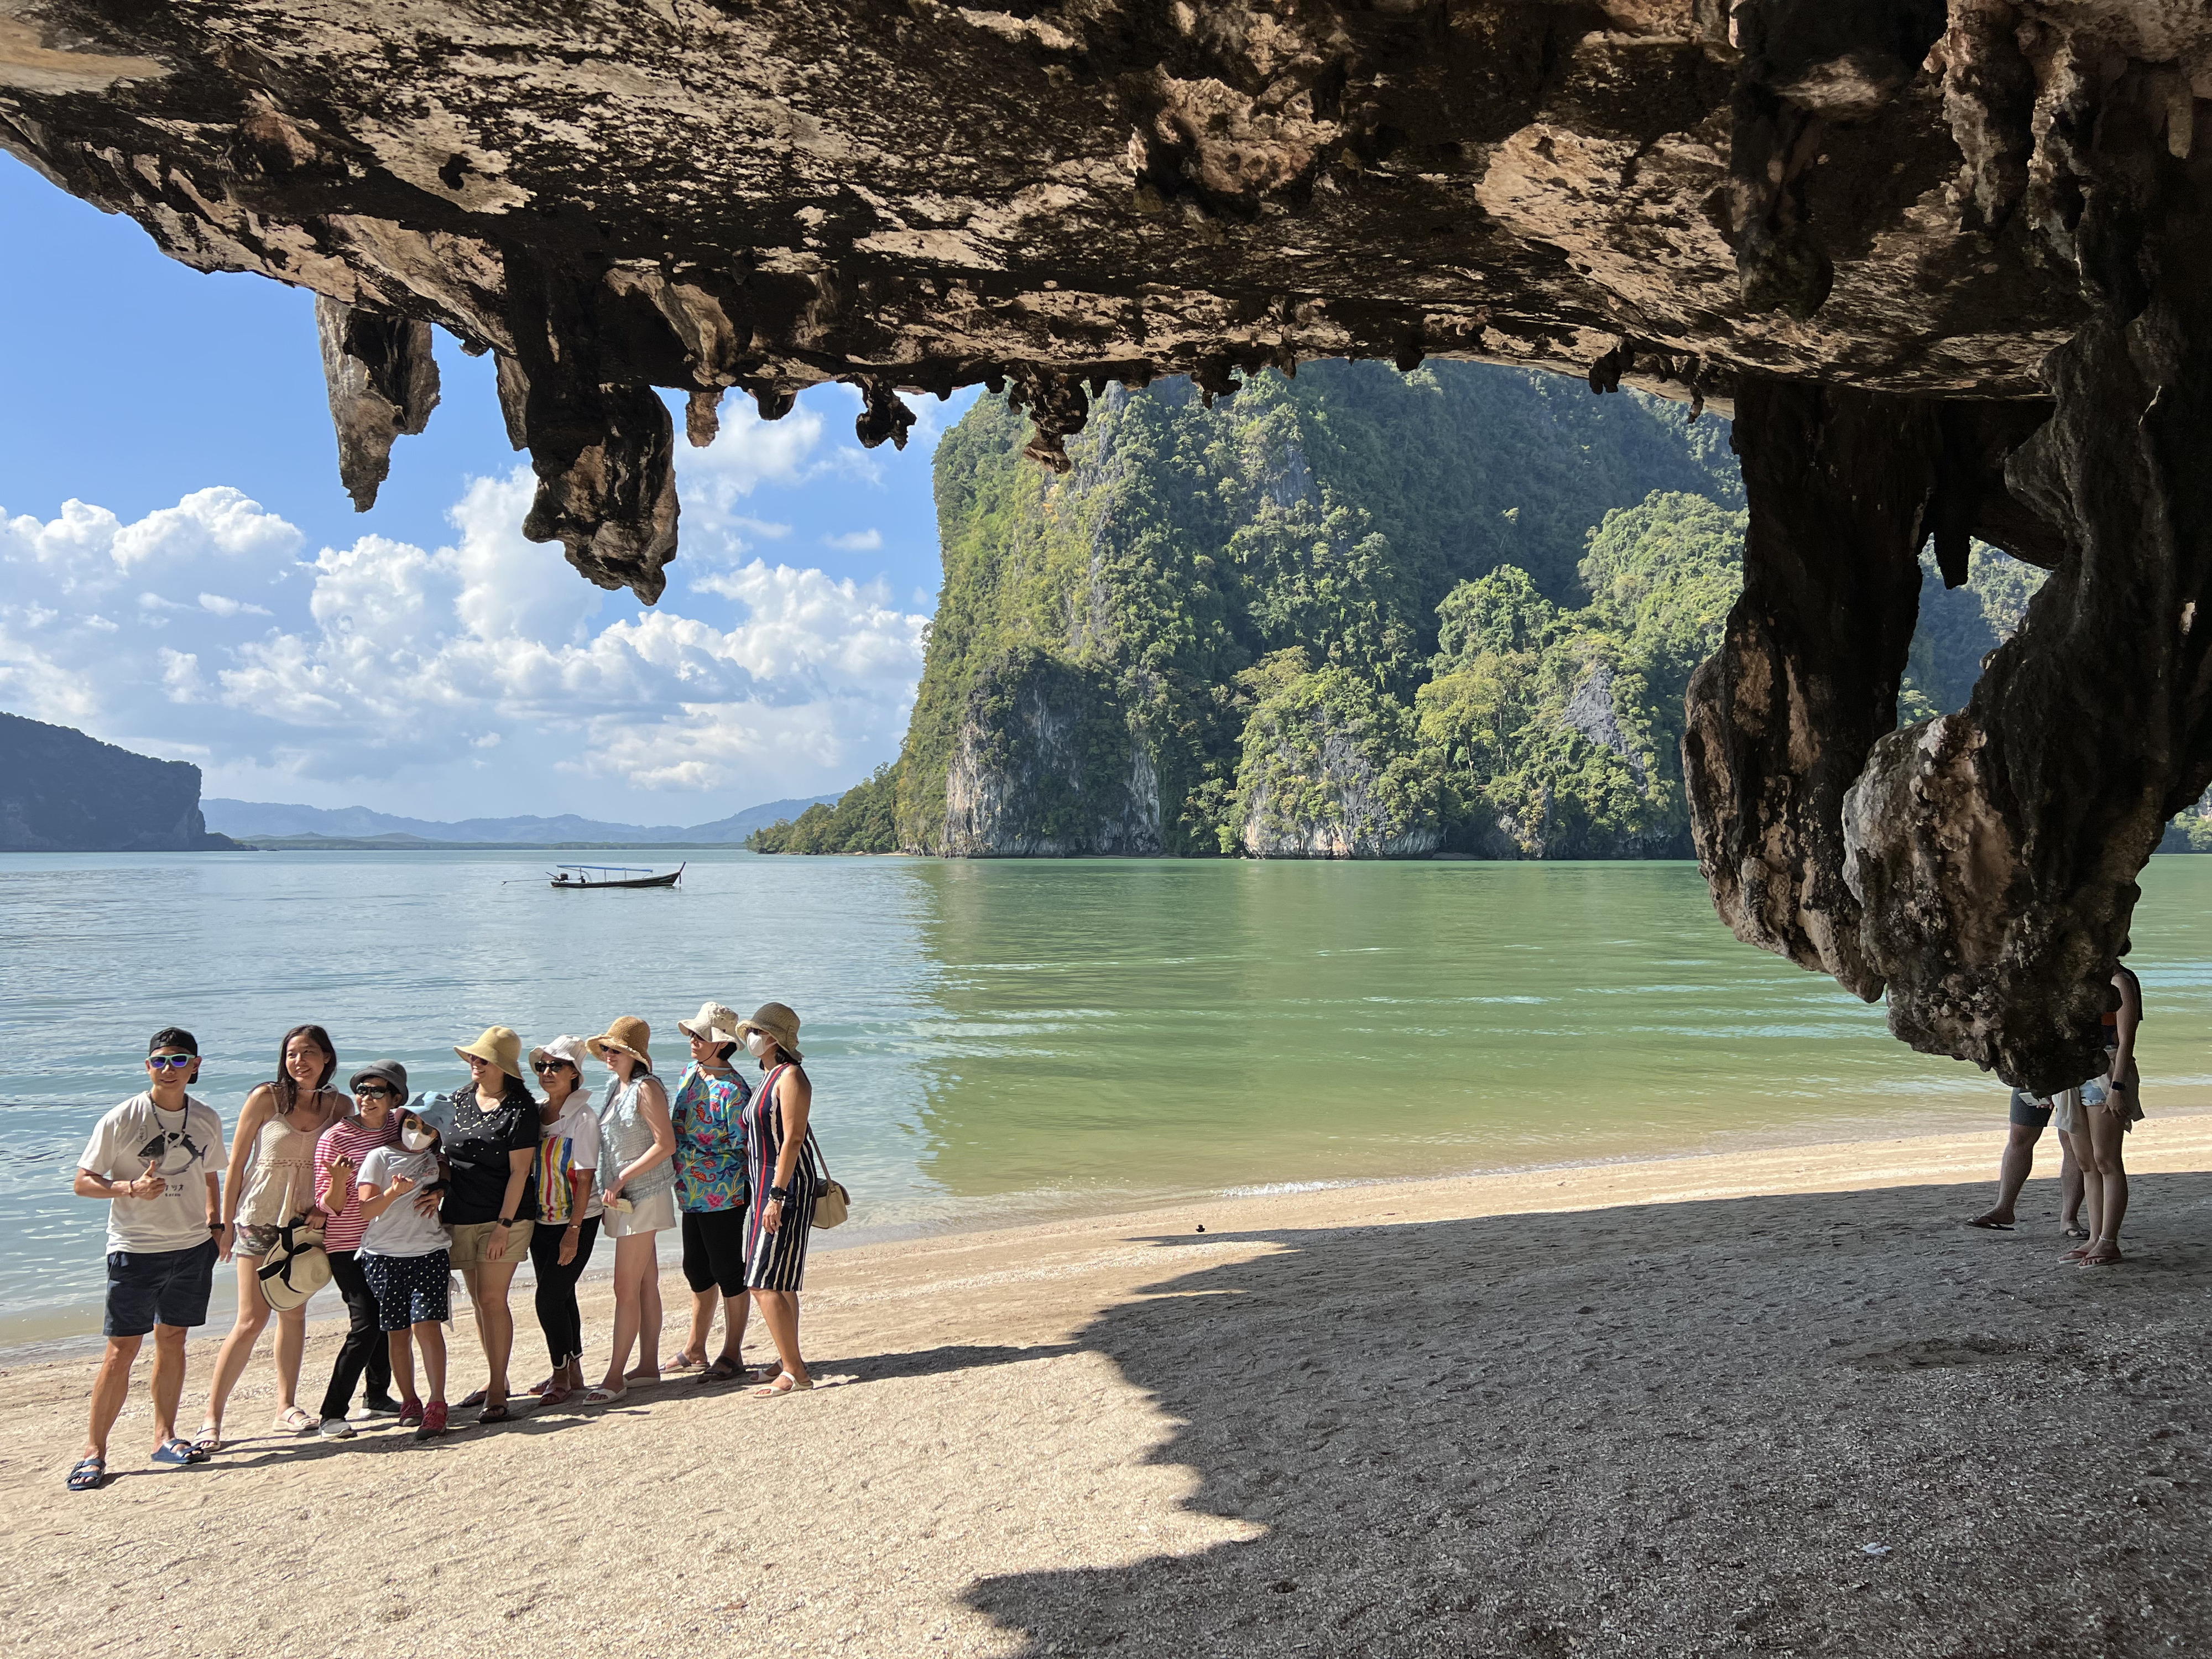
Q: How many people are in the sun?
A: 9